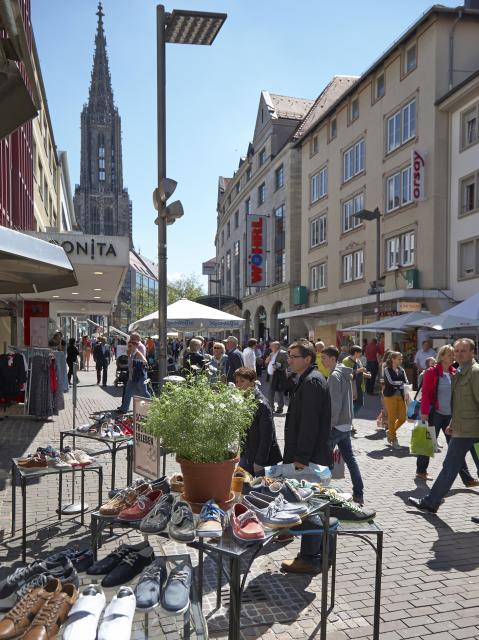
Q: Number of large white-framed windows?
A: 9